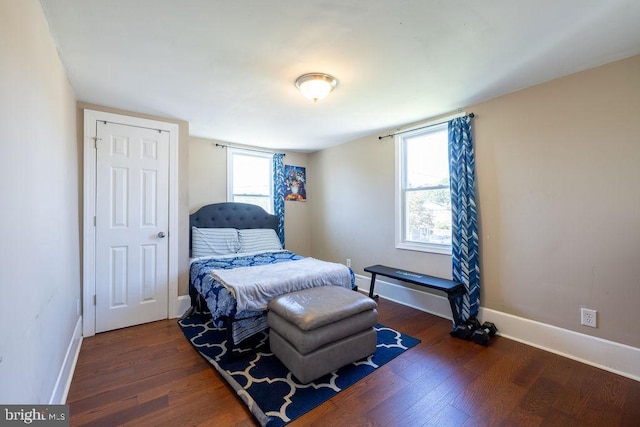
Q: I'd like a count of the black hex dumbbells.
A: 2